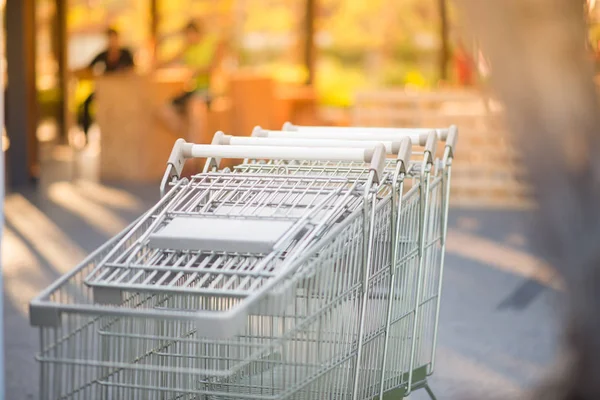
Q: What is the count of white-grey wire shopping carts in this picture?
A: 4